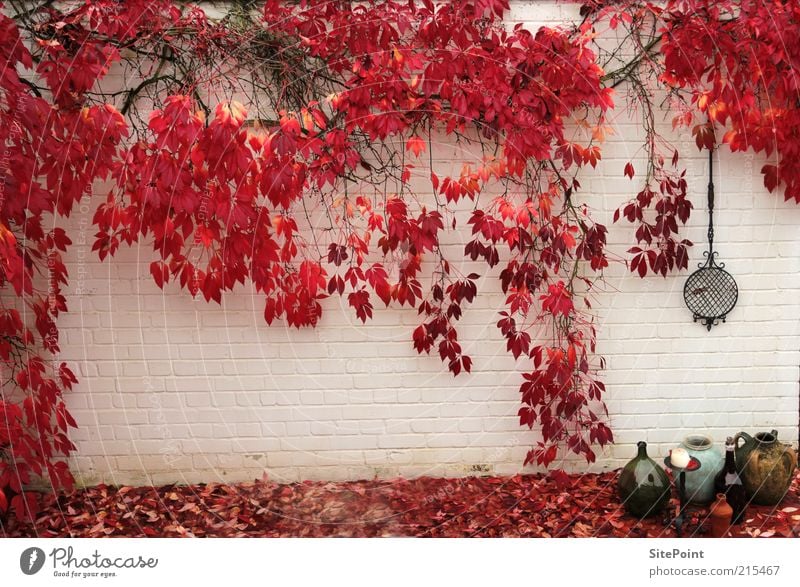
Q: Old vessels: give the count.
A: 5